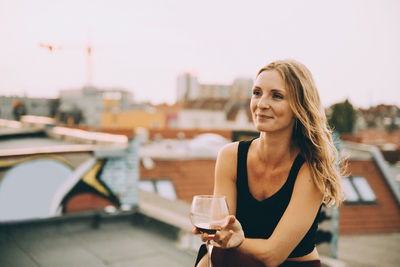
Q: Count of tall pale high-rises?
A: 2